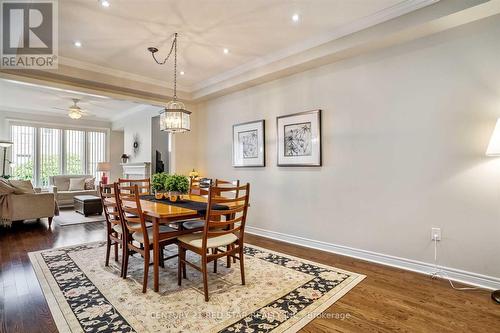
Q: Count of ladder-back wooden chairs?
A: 6